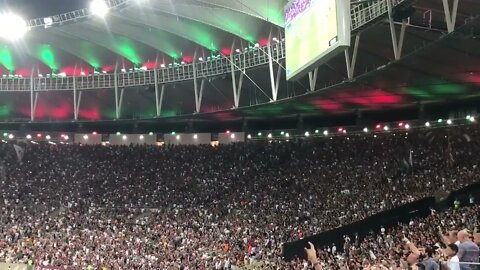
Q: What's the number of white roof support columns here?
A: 11